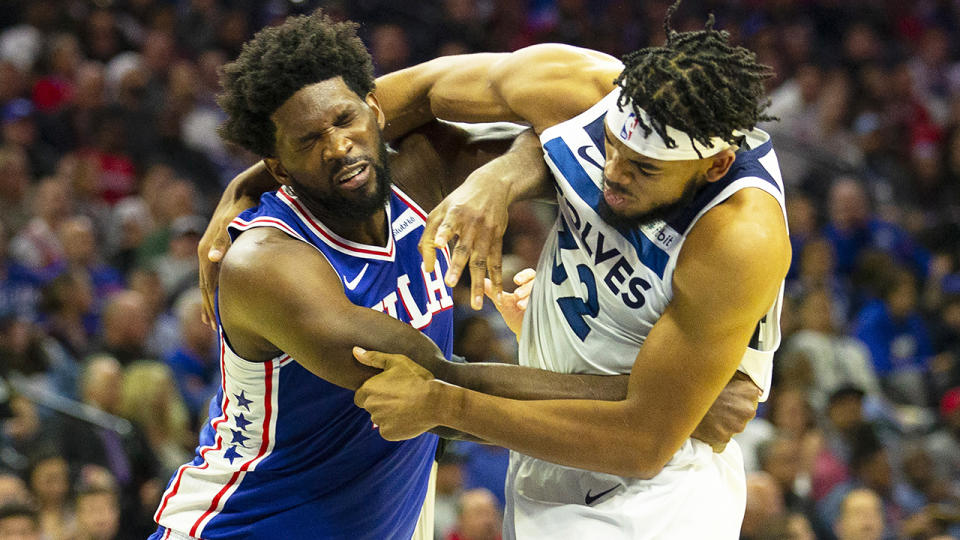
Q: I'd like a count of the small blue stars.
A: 4